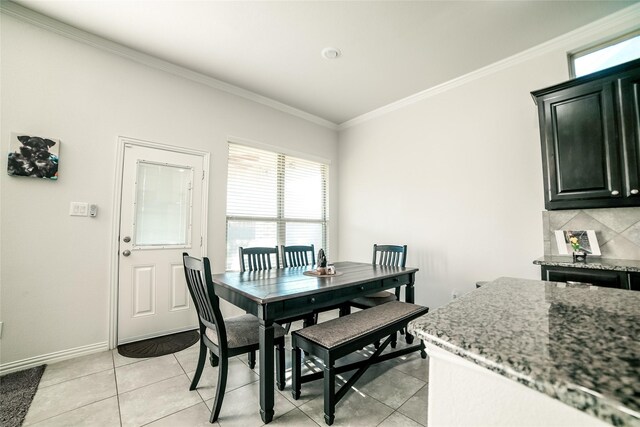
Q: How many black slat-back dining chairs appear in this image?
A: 4